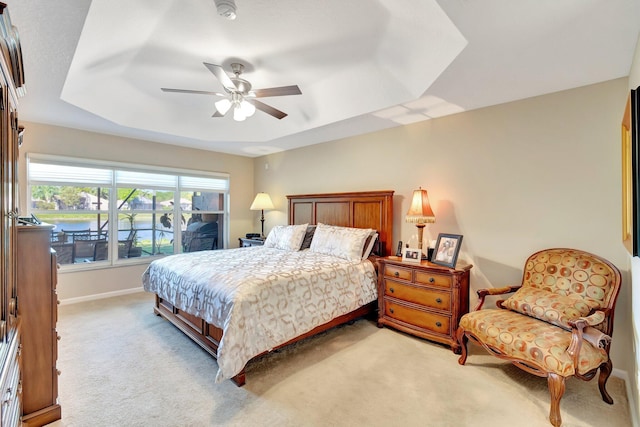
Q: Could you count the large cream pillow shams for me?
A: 2